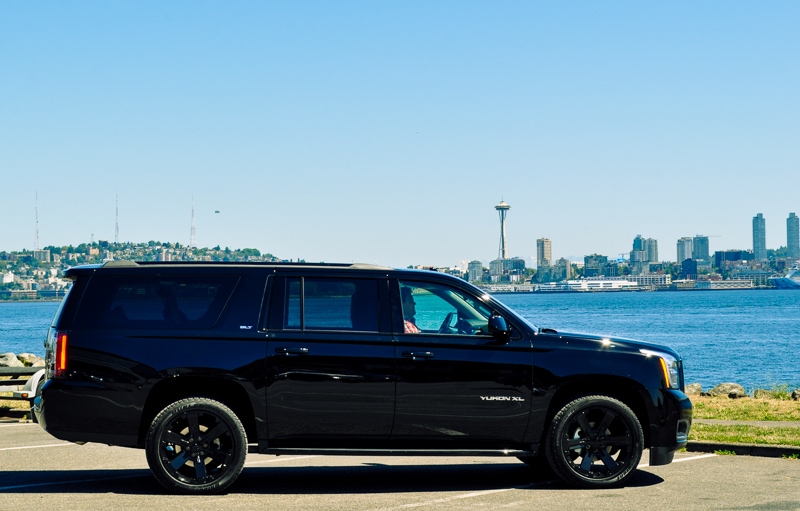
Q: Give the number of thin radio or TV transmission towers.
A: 3